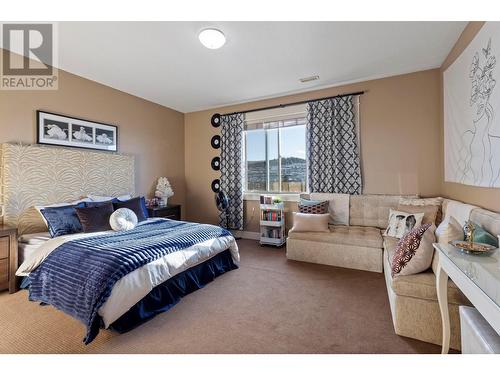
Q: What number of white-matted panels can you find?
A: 3